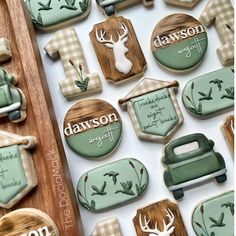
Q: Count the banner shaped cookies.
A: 2